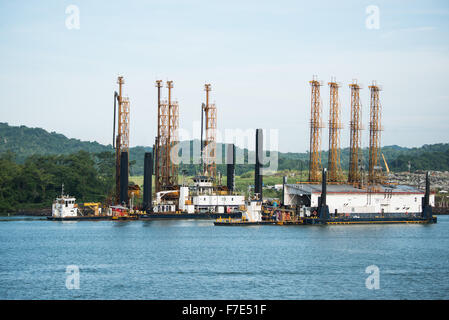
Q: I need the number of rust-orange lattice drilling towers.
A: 8